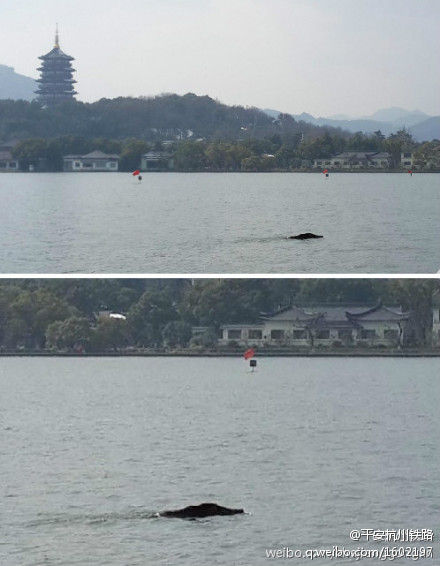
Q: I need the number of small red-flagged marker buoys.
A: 4